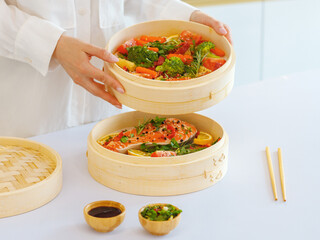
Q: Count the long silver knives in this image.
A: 0